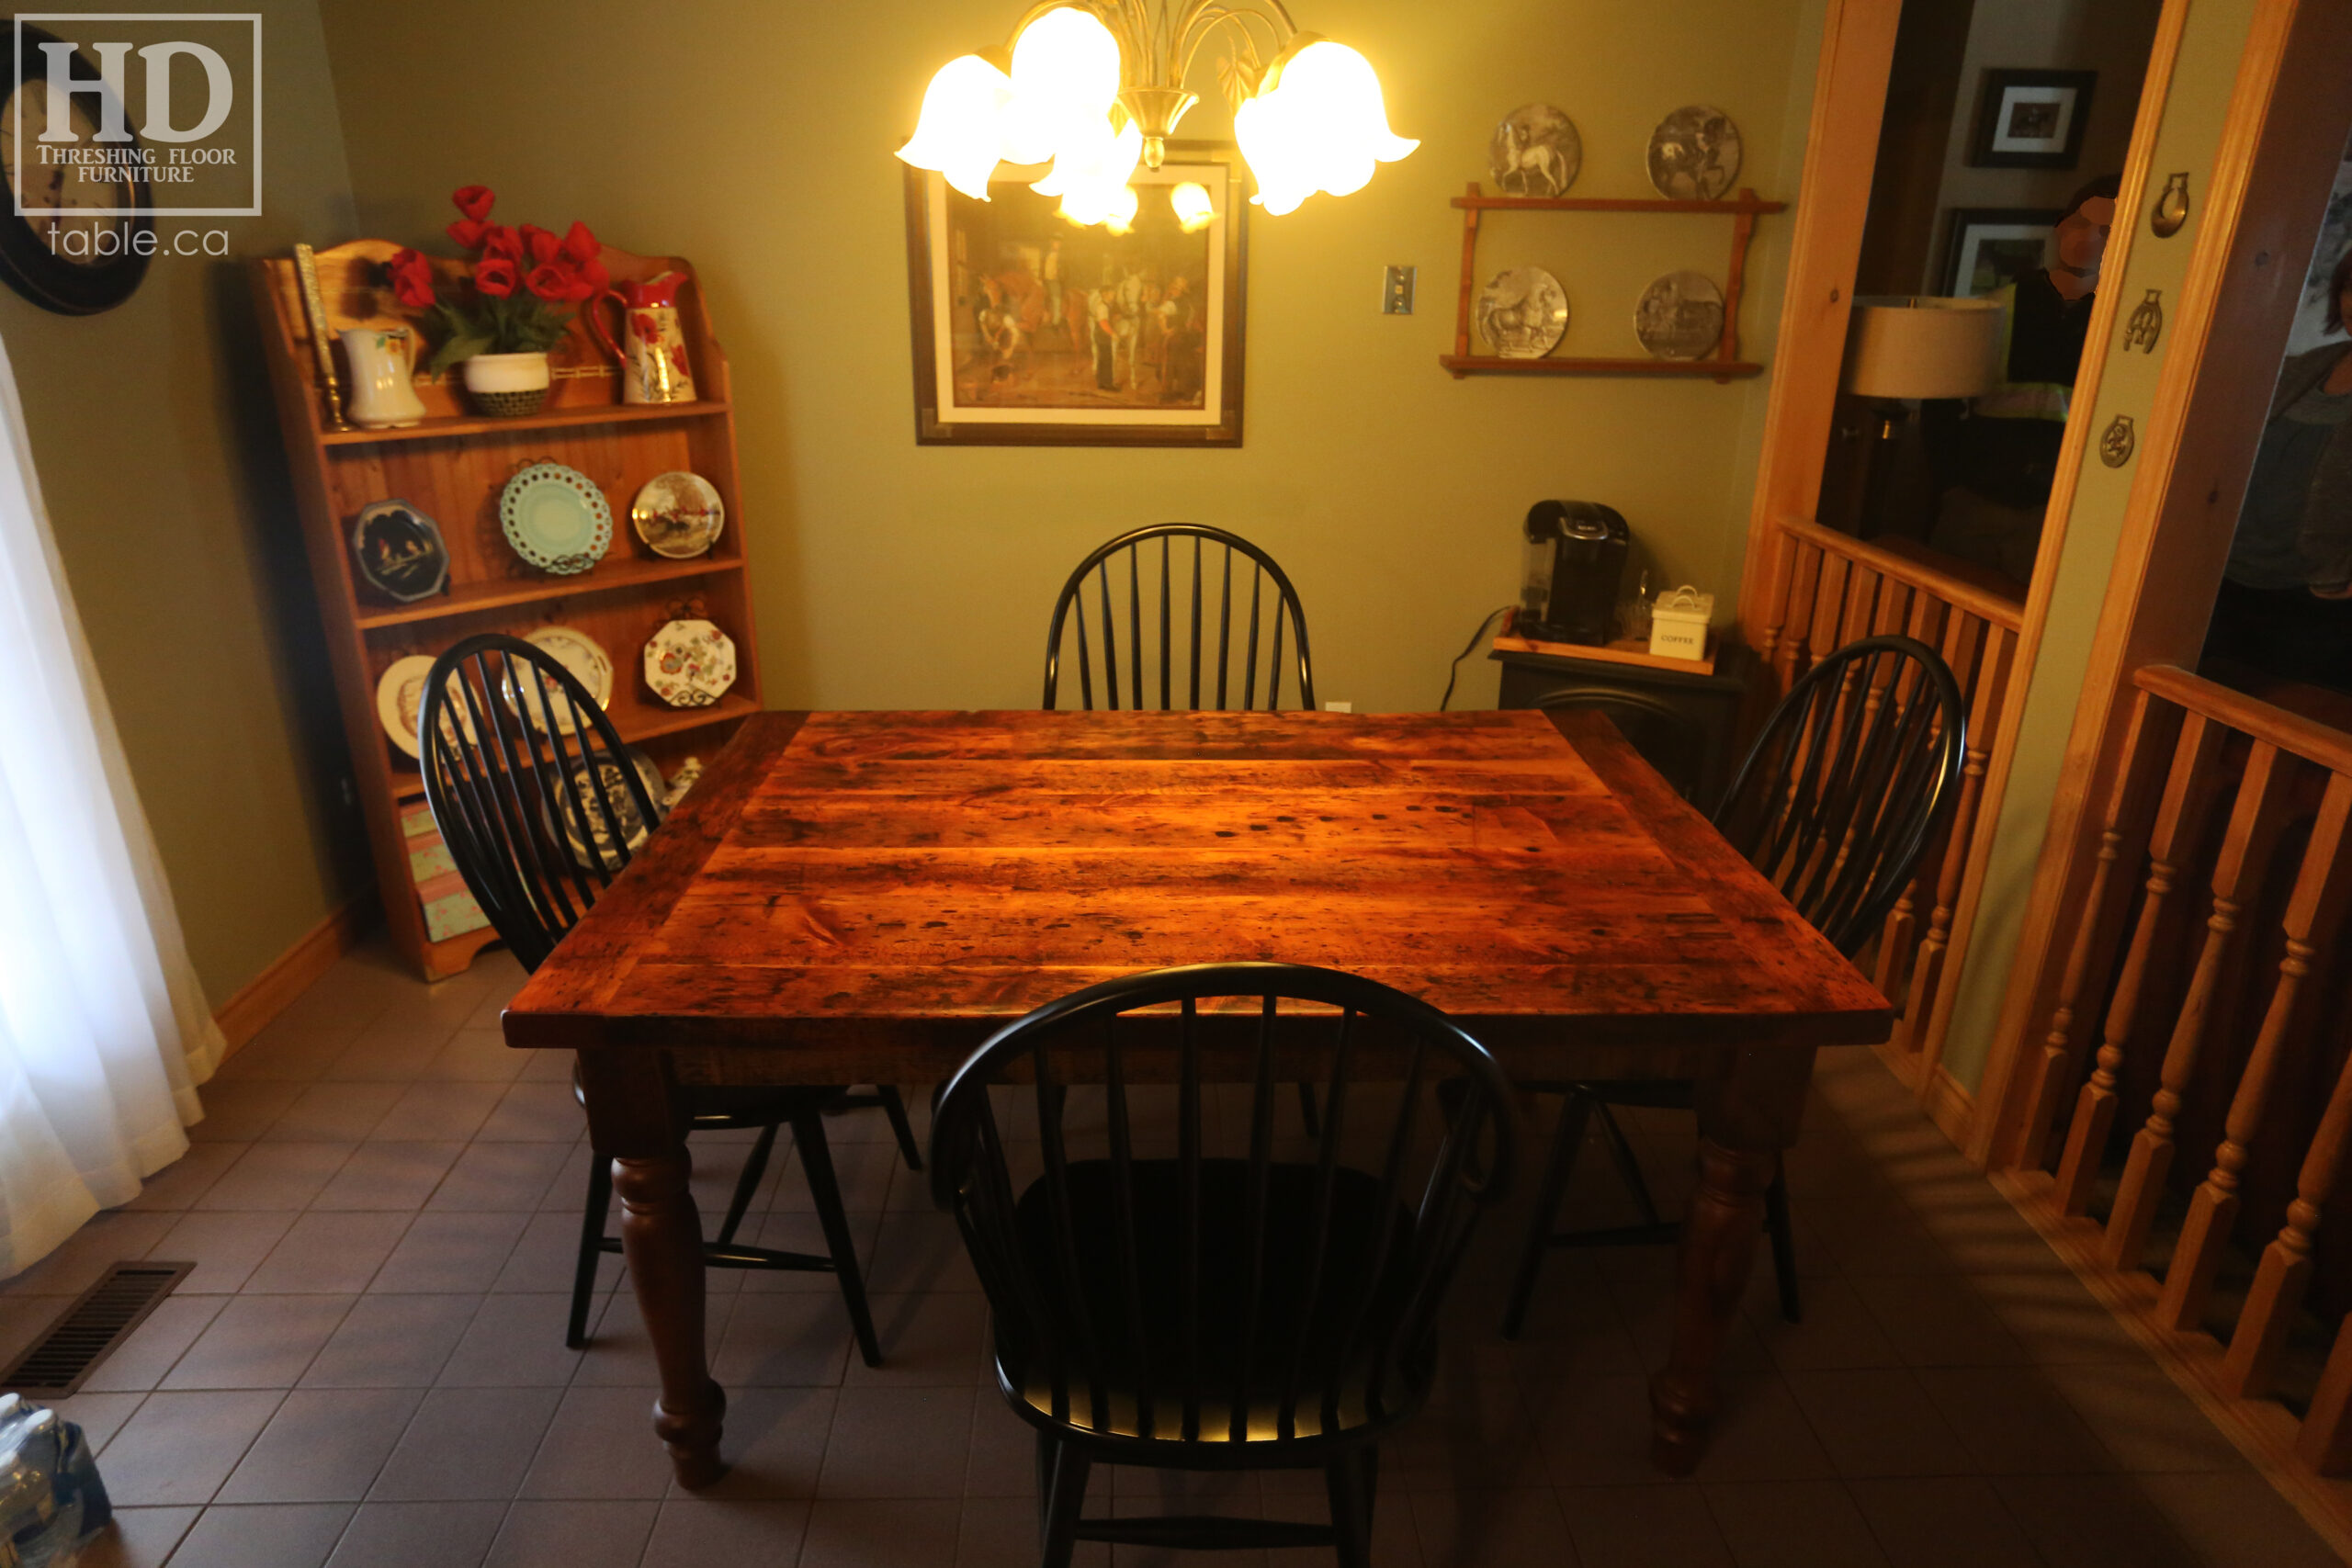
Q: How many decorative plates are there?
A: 11